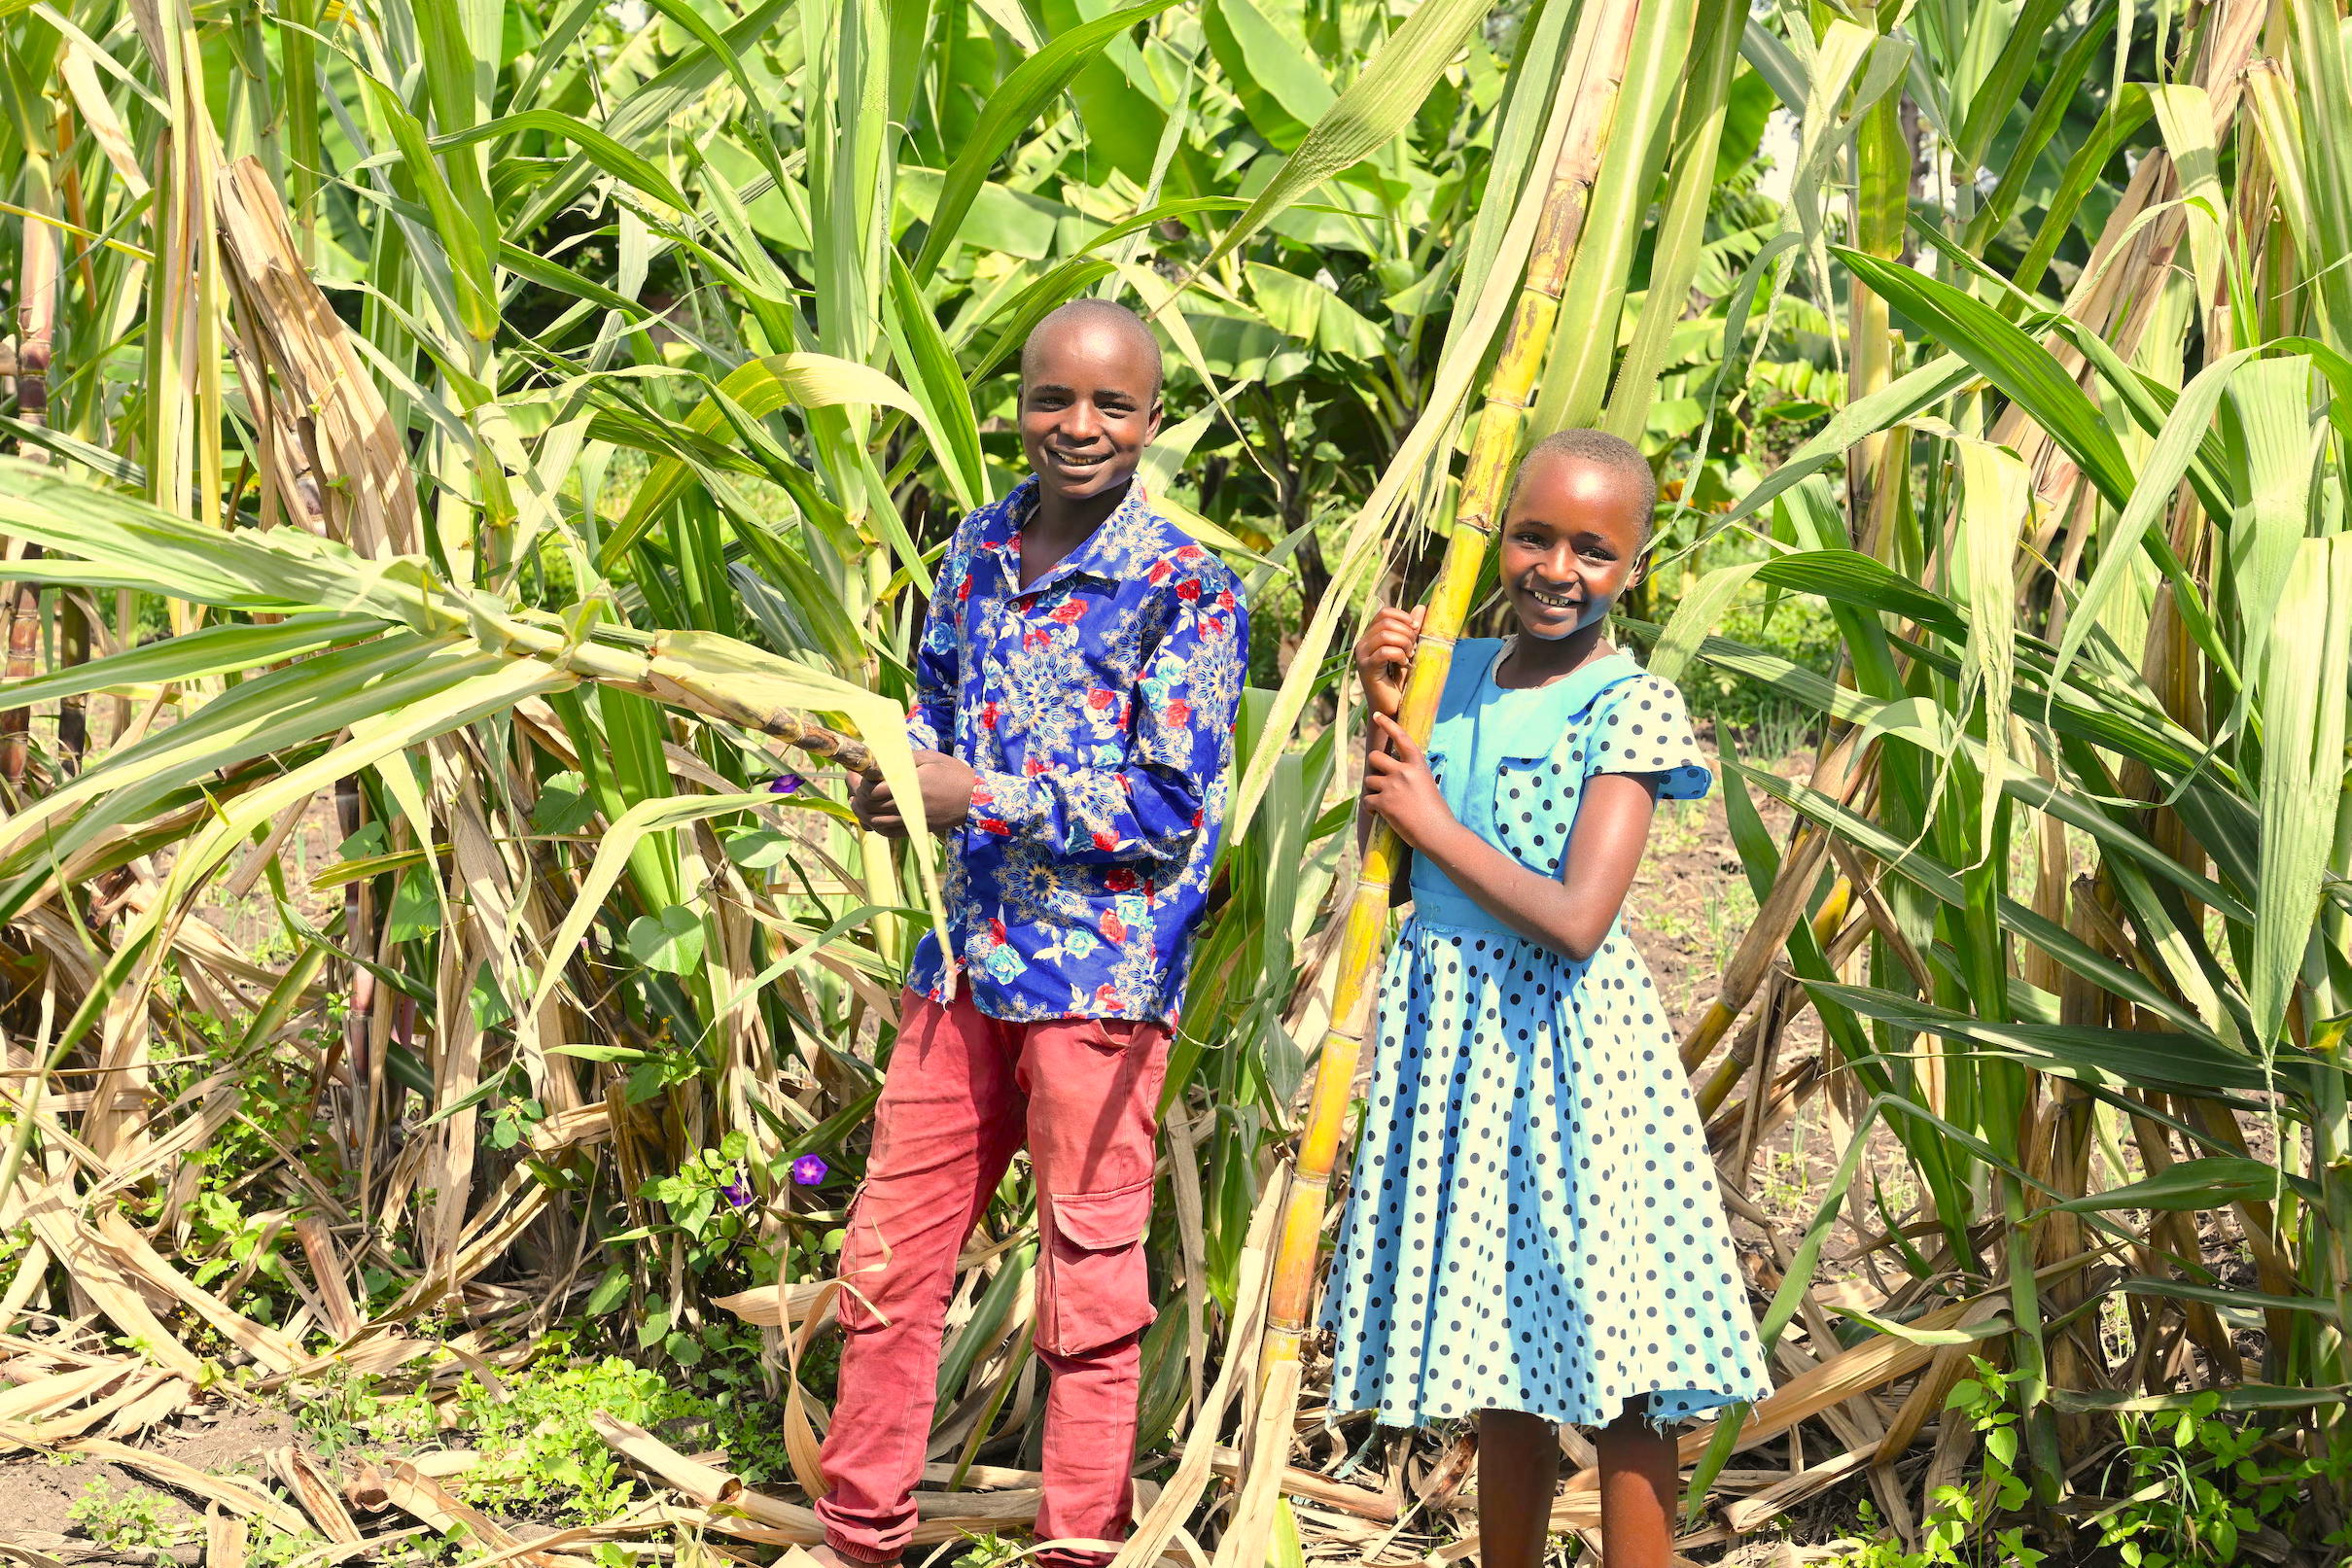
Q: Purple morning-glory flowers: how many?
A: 3